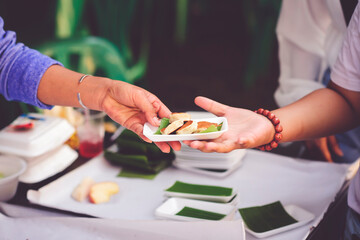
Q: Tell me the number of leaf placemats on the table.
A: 3